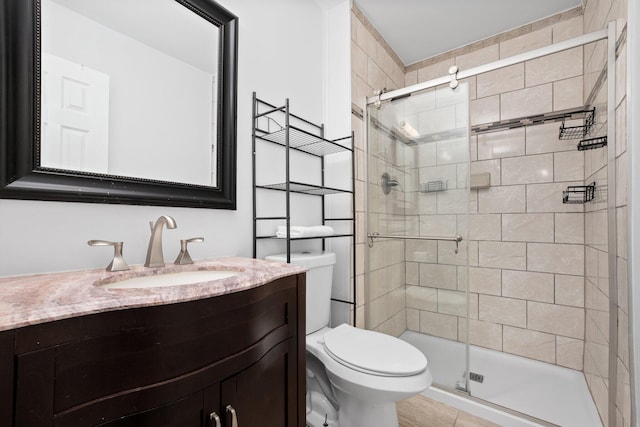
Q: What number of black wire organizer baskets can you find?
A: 3